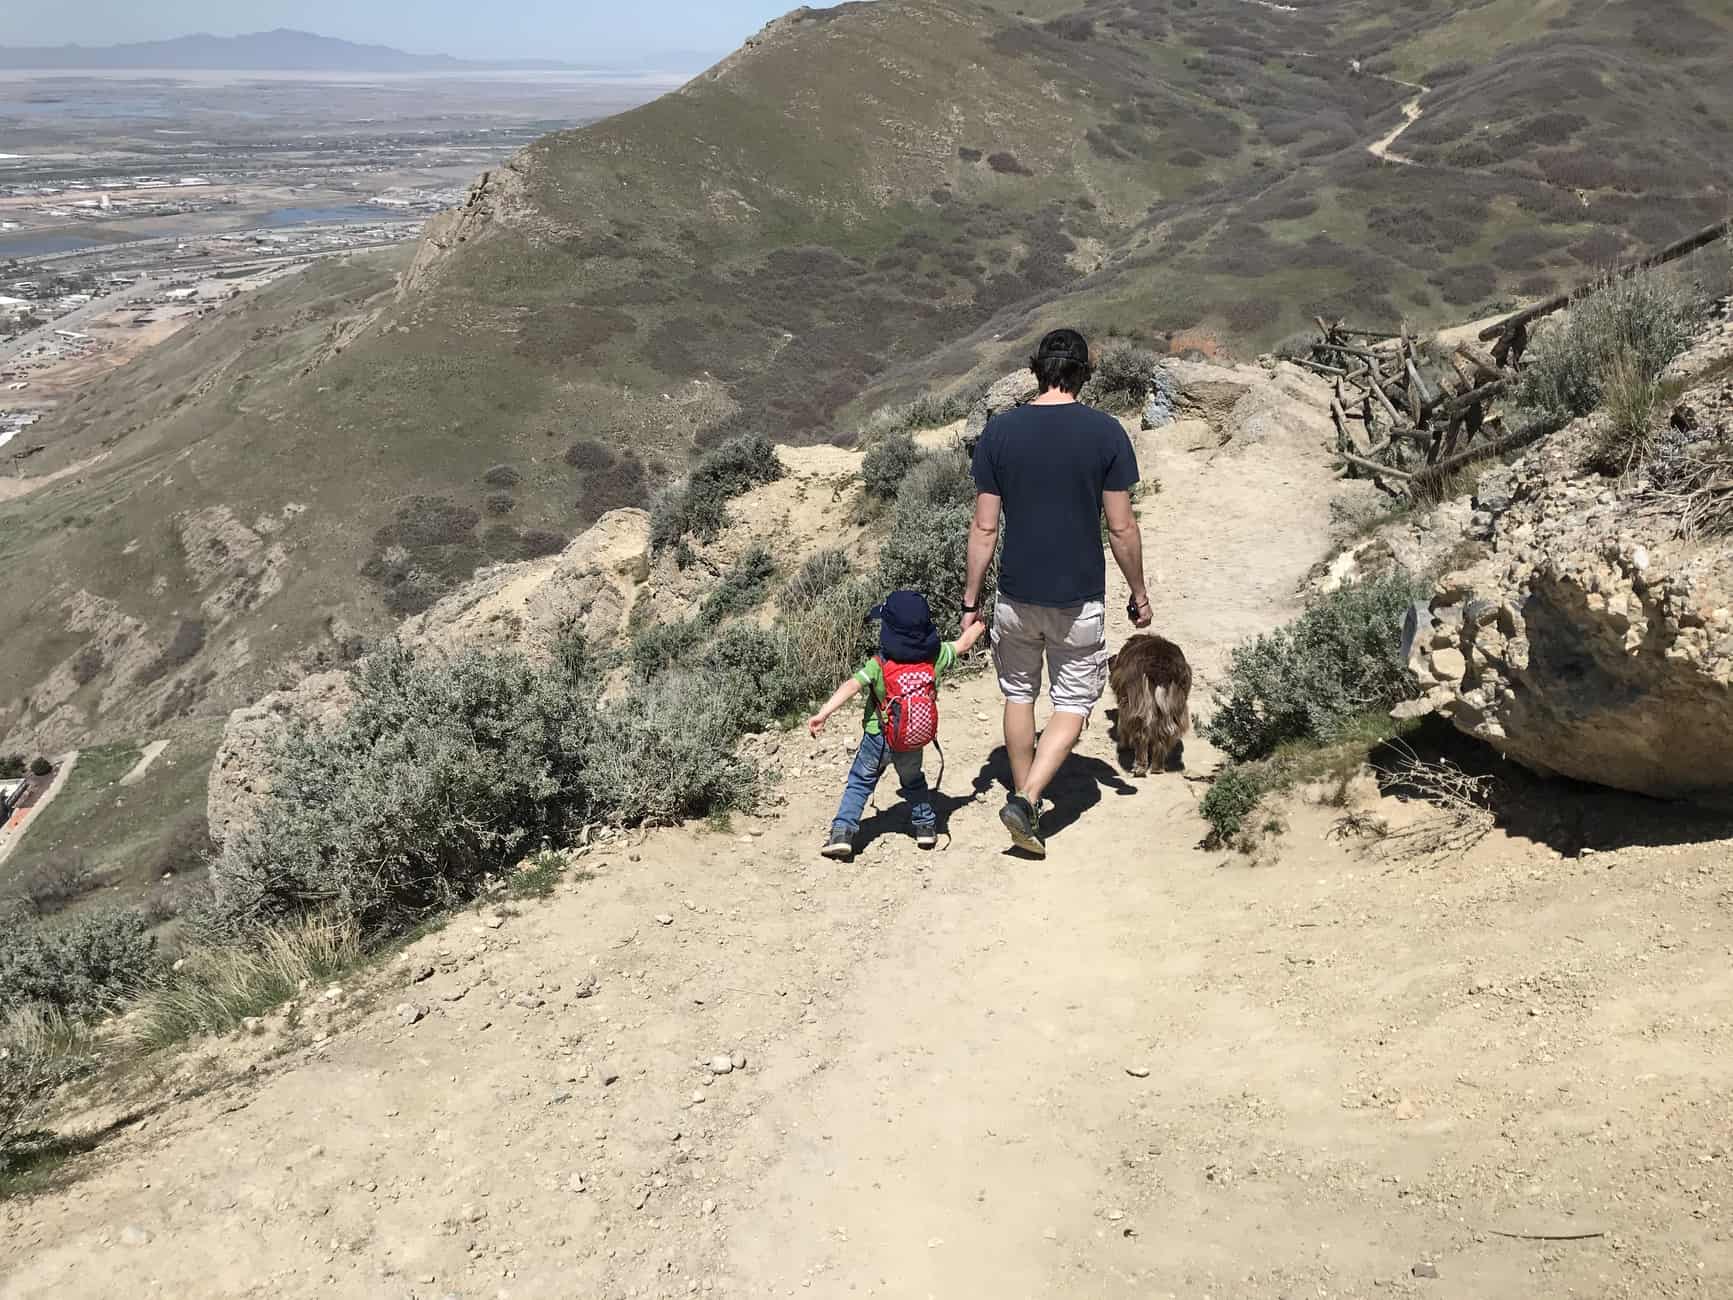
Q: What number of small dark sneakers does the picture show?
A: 2